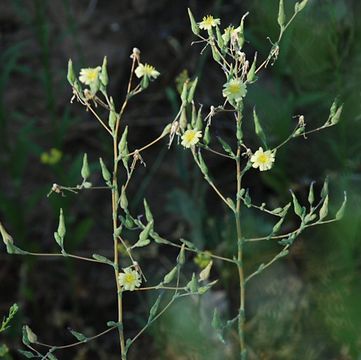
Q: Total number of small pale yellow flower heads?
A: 8